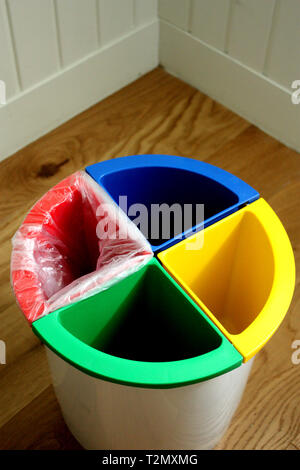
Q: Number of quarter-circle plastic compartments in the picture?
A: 4